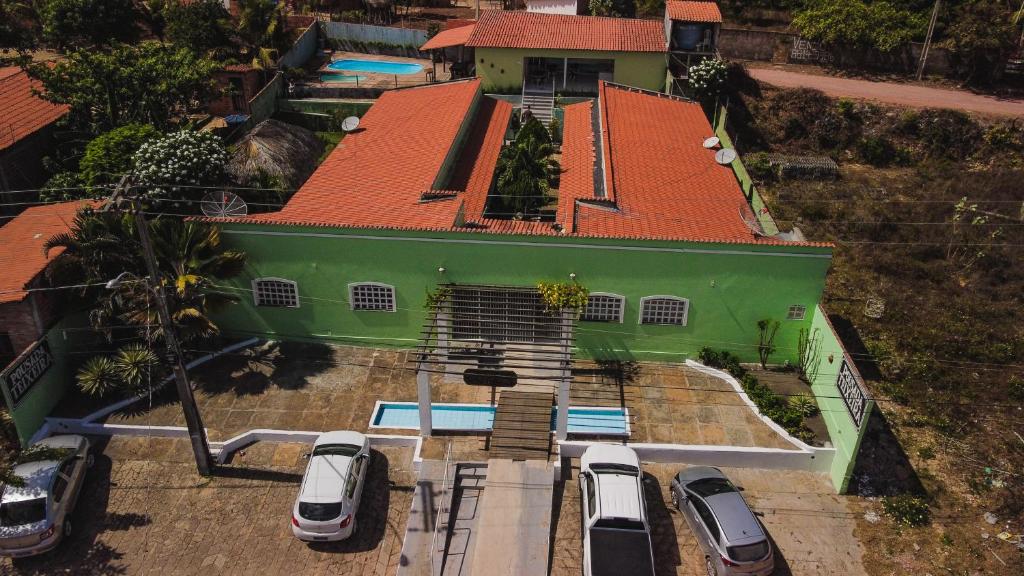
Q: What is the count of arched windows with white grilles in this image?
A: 4